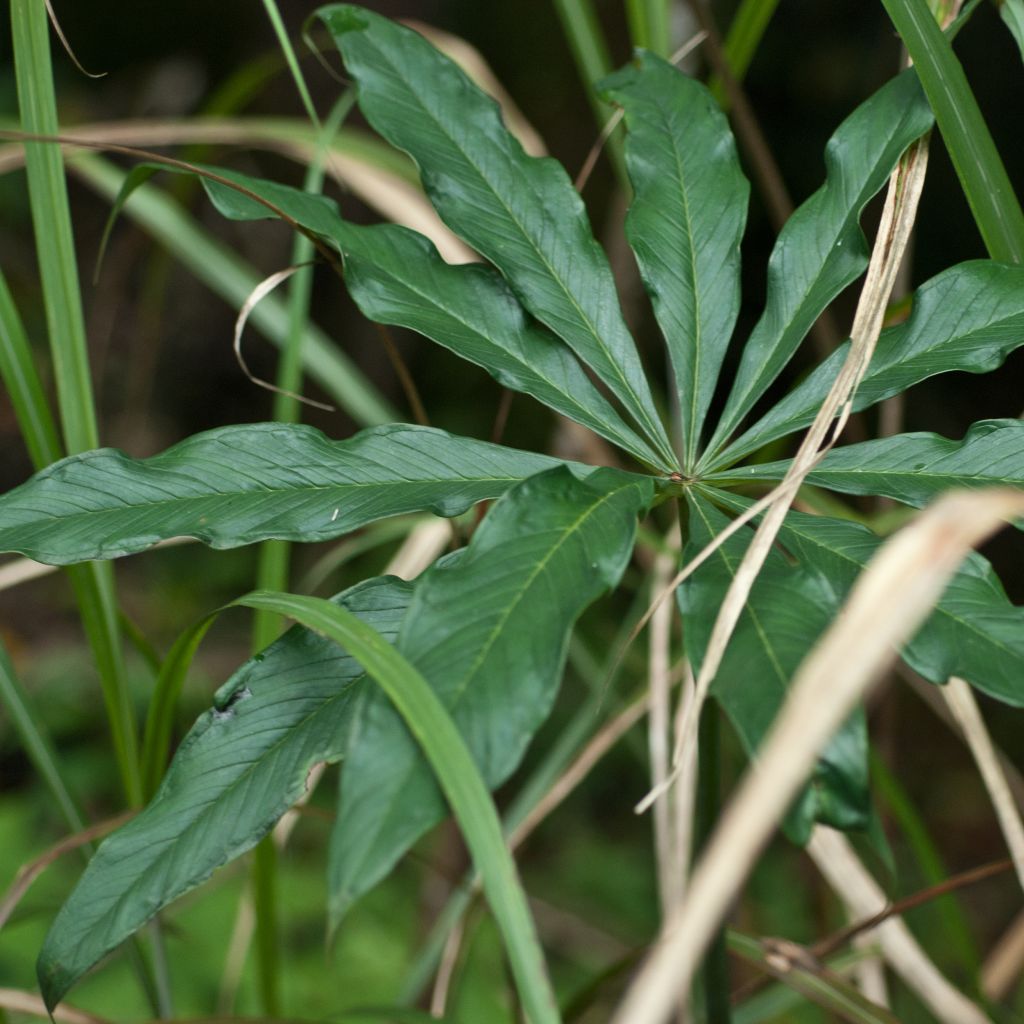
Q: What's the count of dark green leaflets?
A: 11